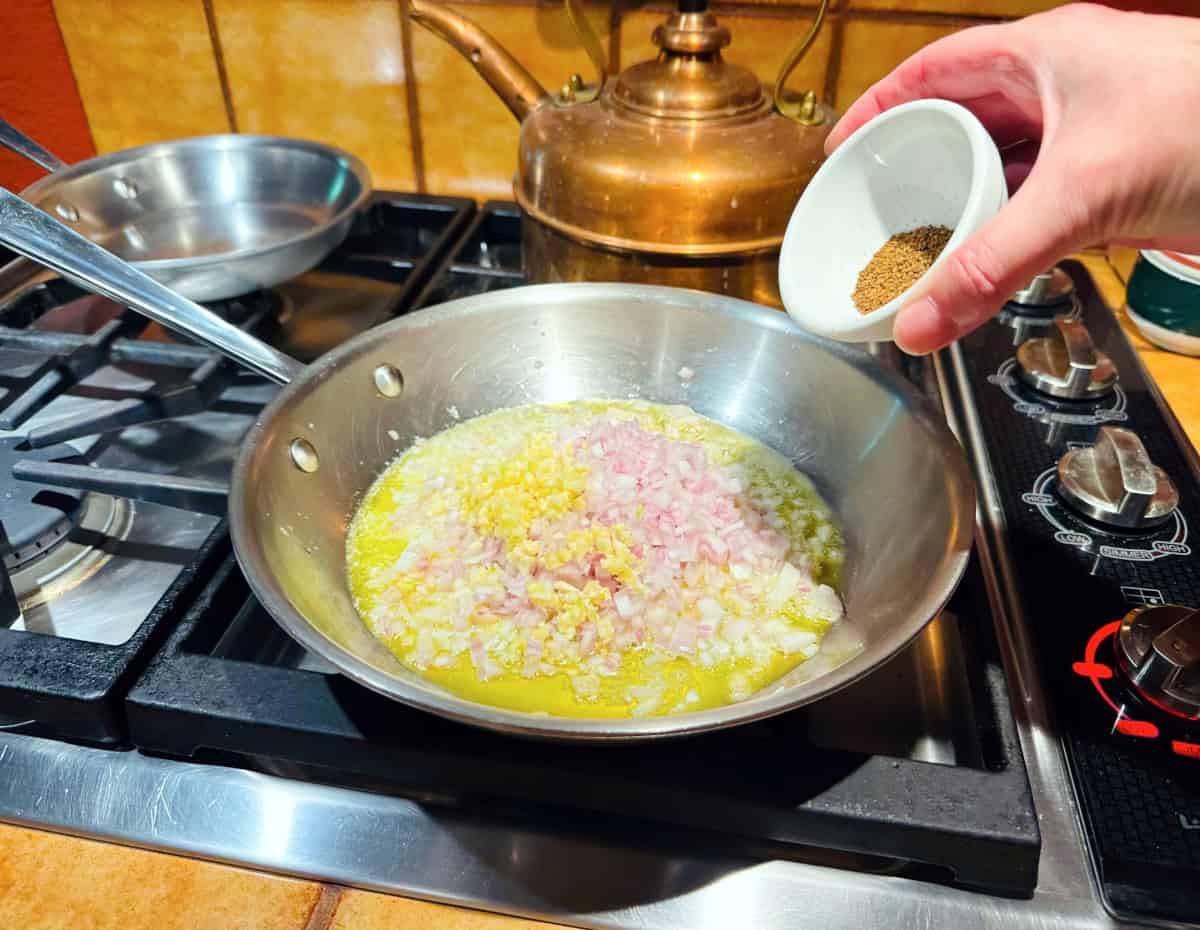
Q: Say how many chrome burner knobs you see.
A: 4